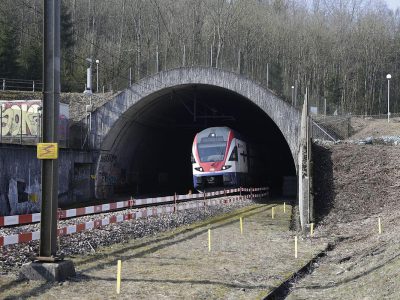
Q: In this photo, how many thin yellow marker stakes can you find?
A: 8